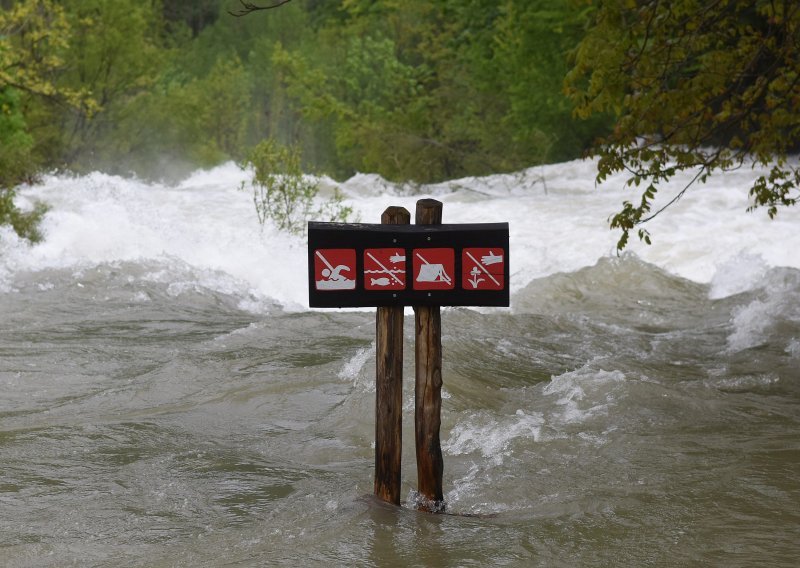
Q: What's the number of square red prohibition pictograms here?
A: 4